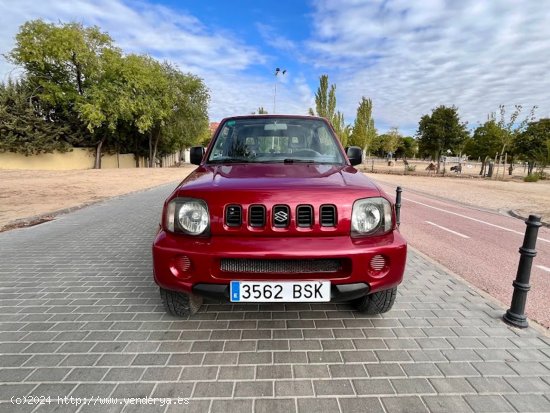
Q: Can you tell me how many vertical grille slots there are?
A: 5